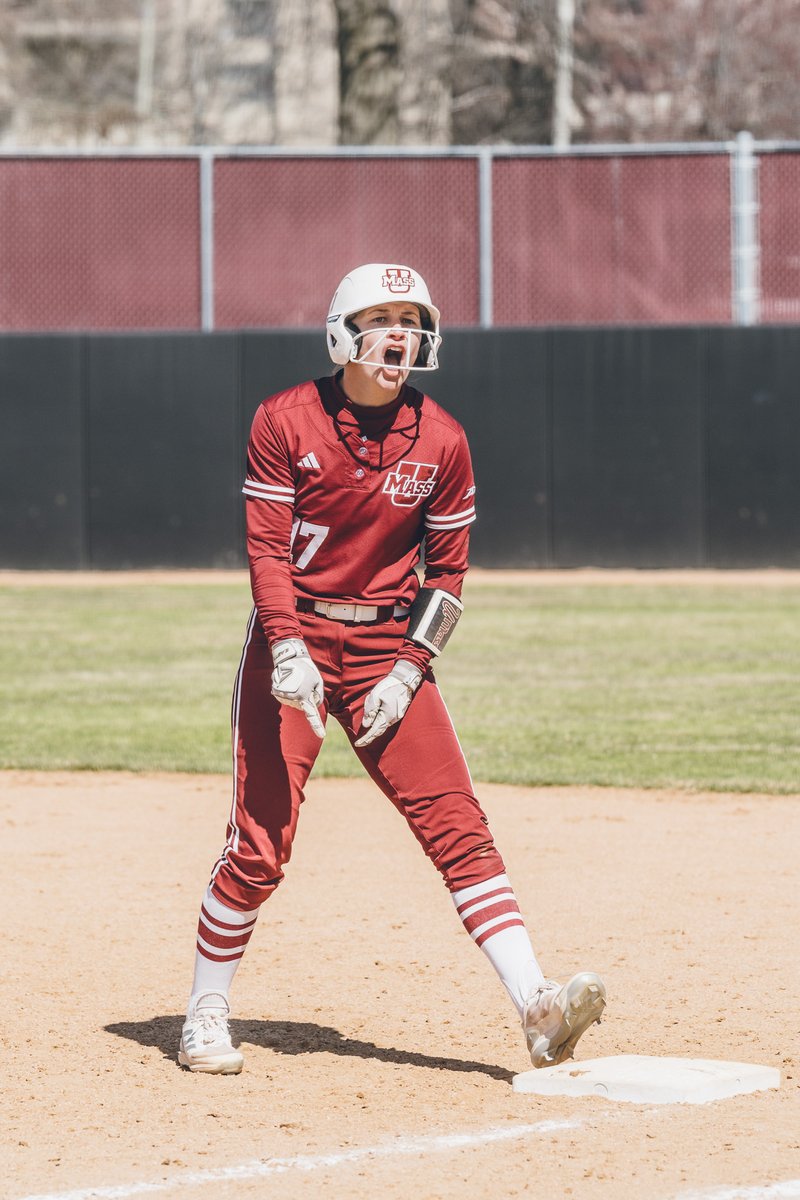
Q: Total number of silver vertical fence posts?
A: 3